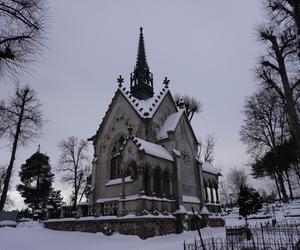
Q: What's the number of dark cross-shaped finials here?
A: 2